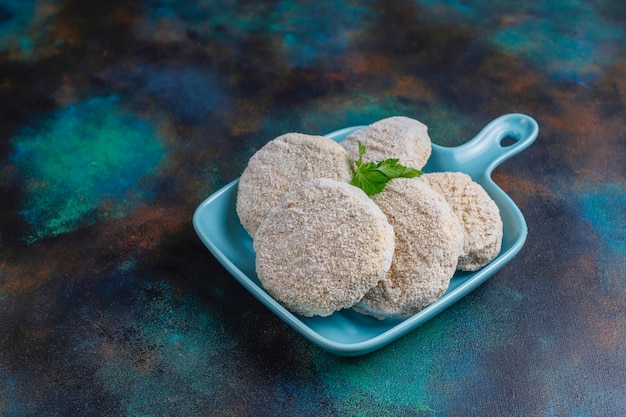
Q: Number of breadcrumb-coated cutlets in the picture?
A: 5